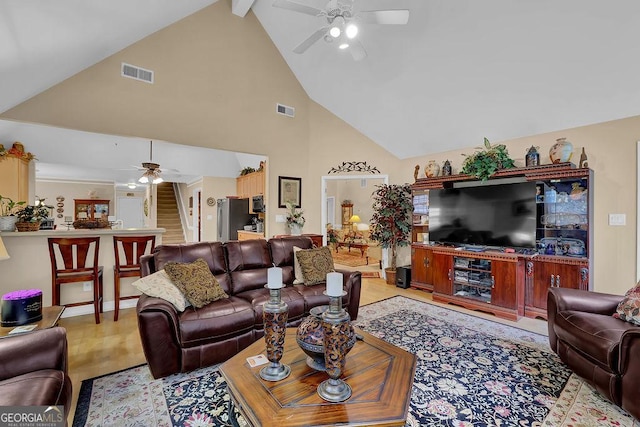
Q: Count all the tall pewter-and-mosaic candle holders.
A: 2